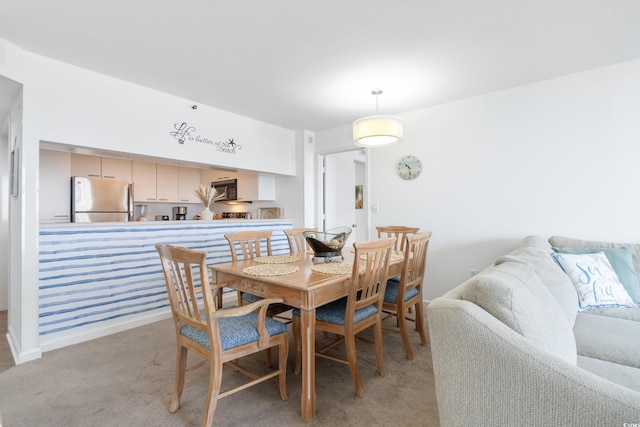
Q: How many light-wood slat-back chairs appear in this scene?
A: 6